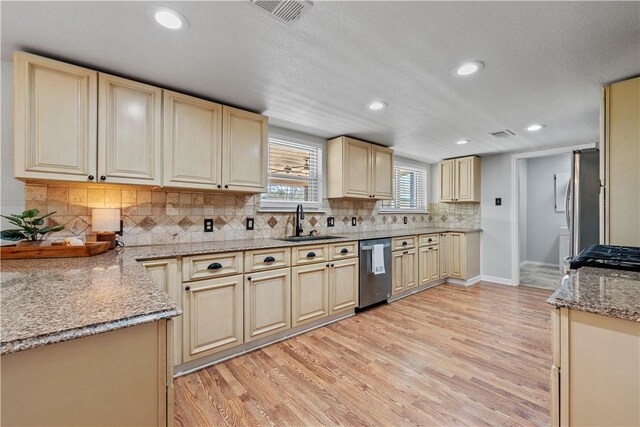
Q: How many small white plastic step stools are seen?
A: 0